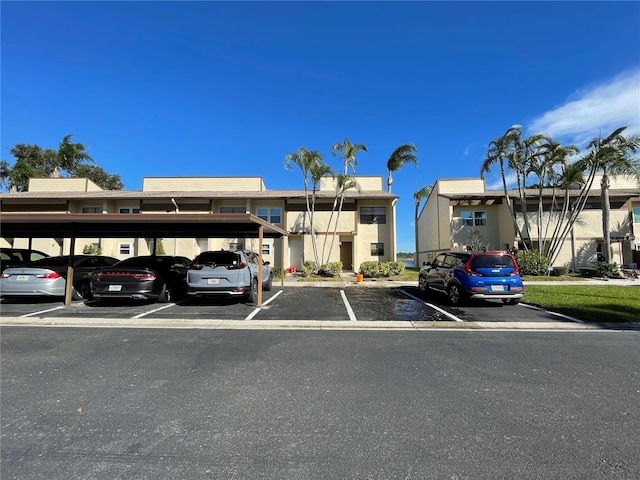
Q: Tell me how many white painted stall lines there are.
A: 6